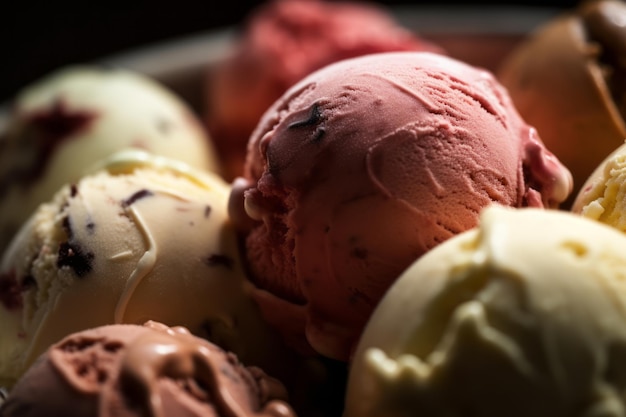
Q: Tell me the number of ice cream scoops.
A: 8